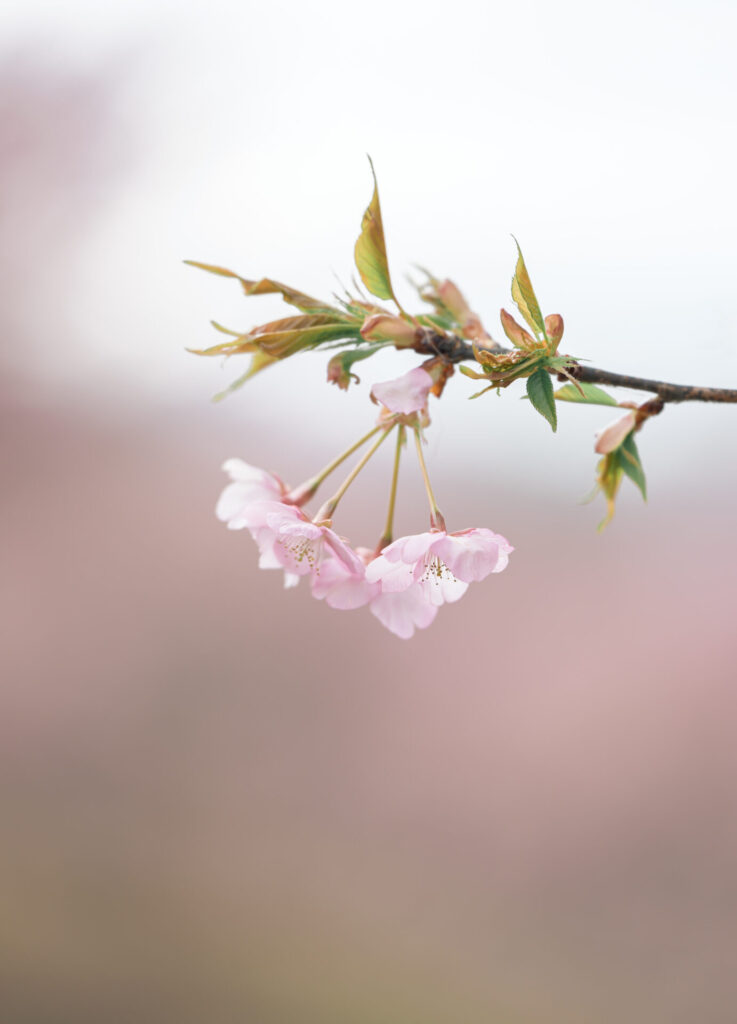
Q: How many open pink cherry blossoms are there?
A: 4